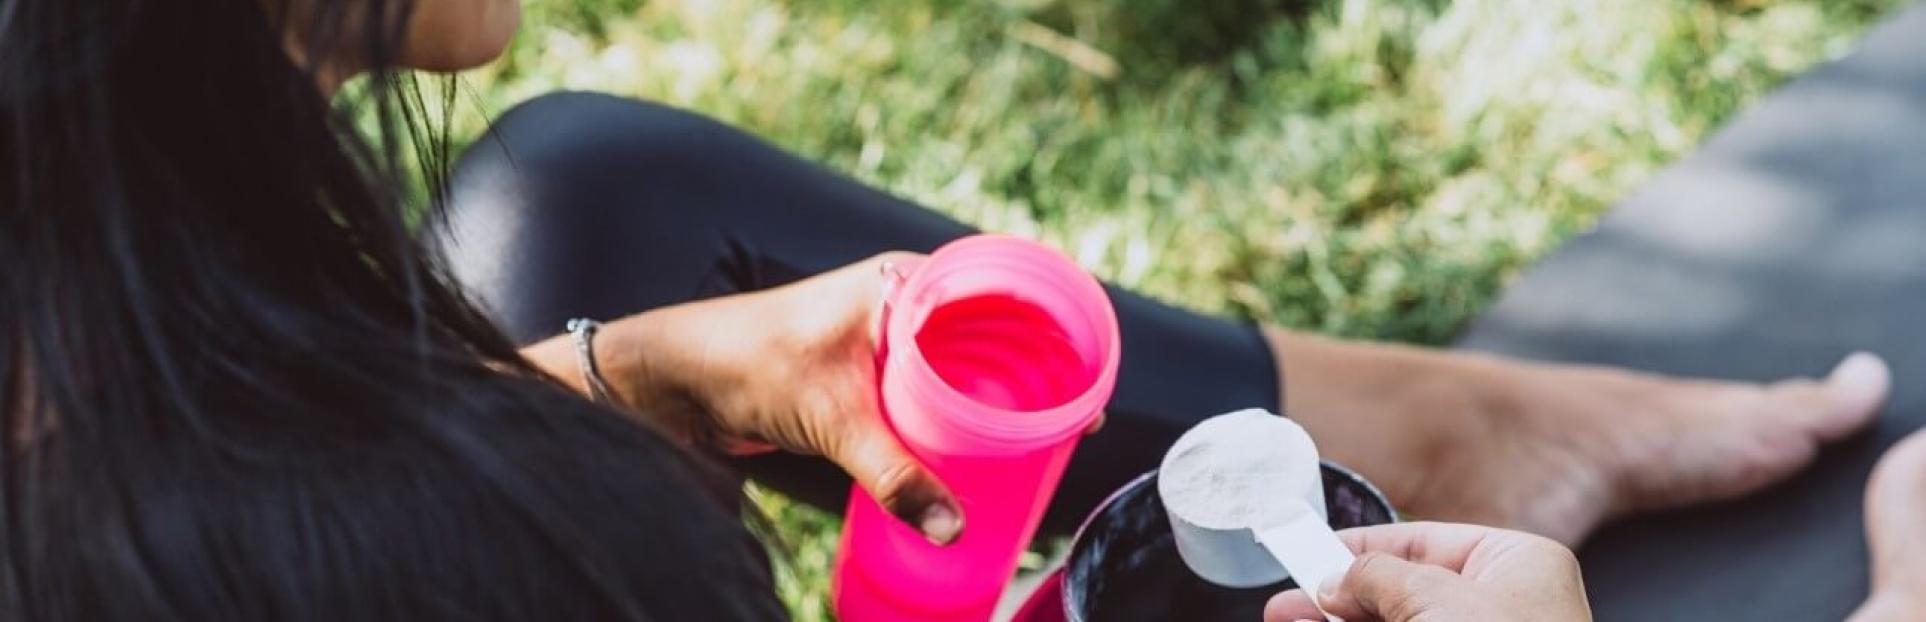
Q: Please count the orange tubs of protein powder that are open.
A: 0